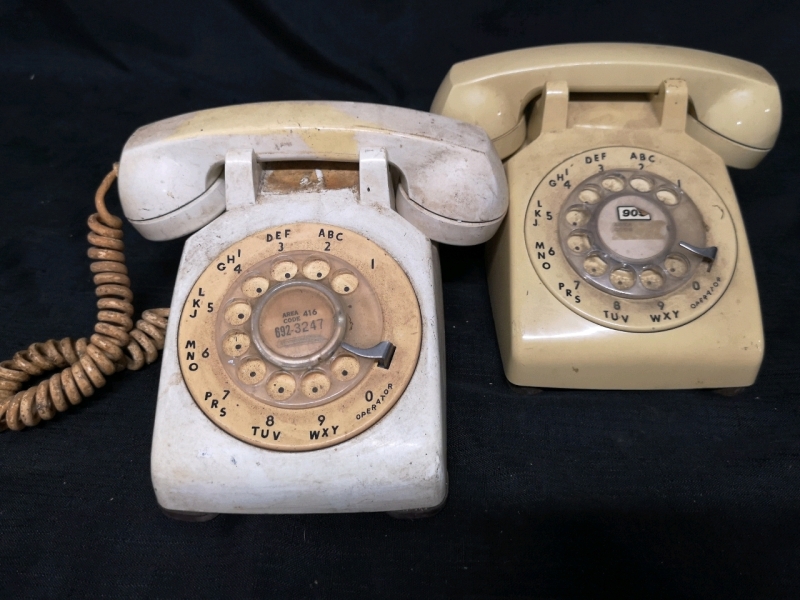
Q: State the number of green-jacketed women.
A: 0